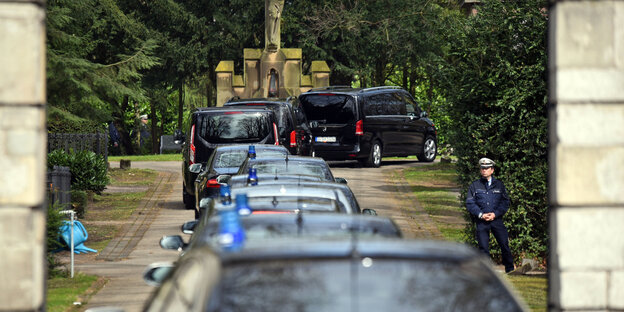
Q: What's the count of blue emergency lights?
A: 5